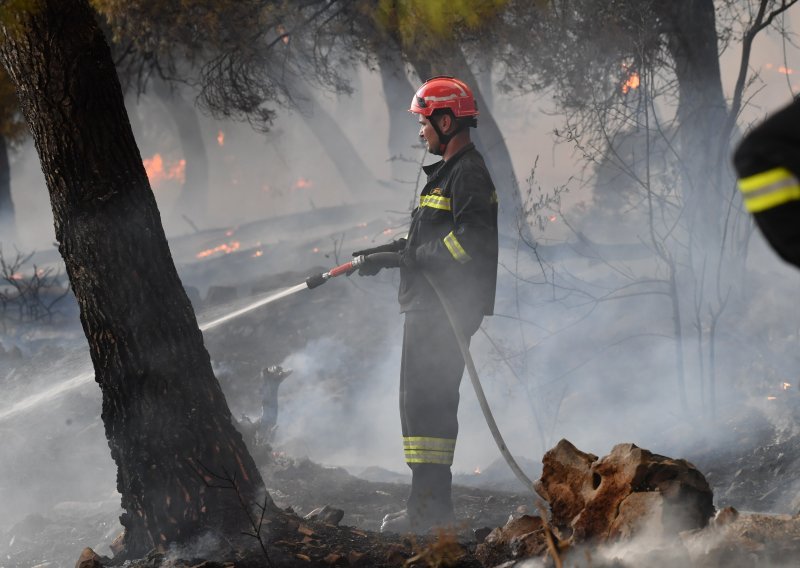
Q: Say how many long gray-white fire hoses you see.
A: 1